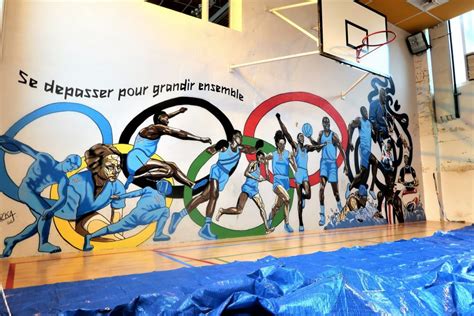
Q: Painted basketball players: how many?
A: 1